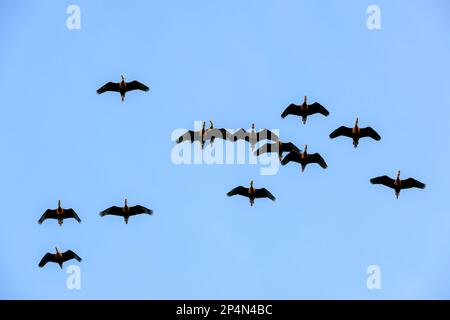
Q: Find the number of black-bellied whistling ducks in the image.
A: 13